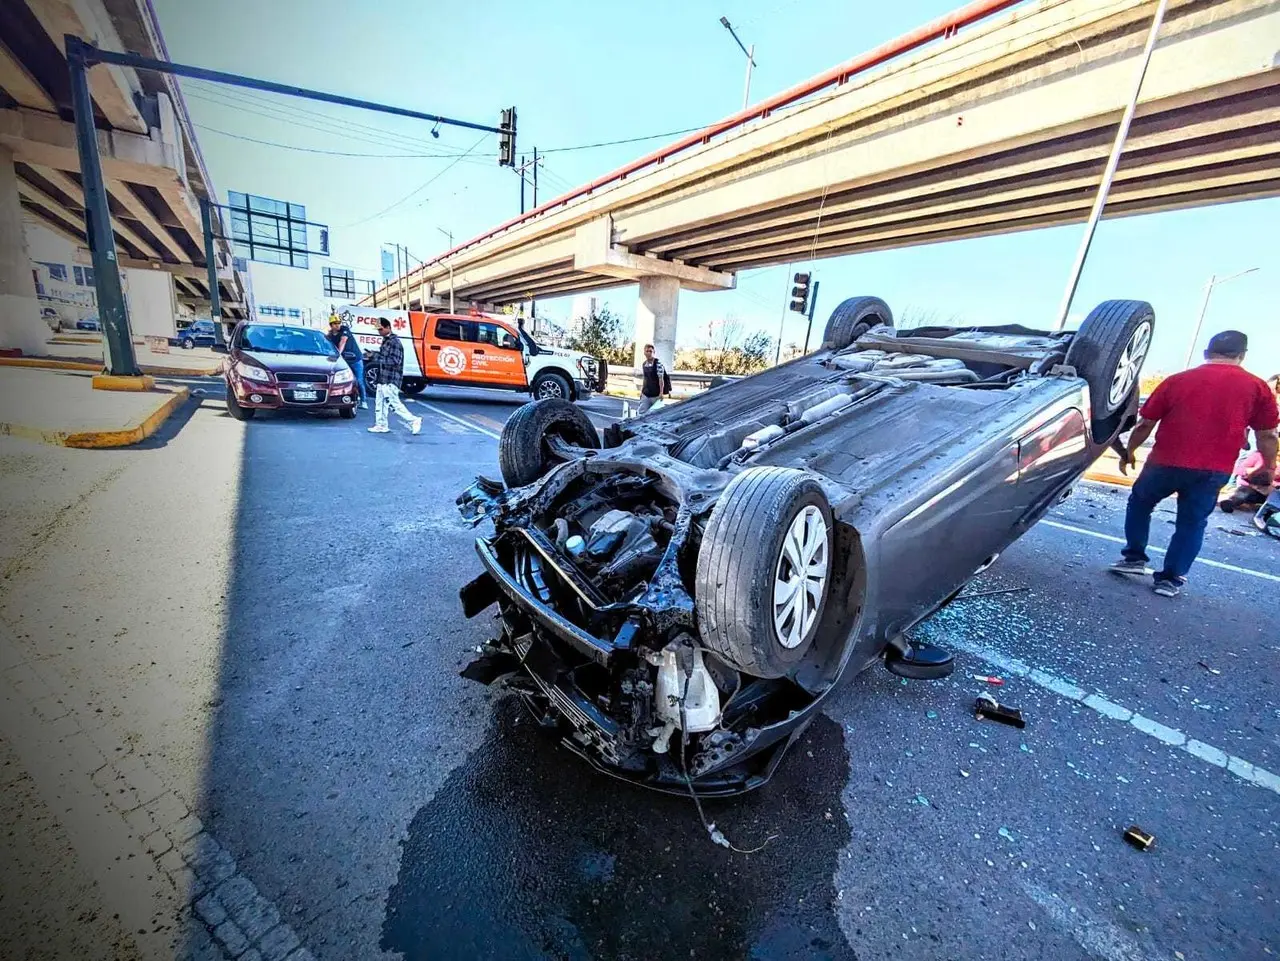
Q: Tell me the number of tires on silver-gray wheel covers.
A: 2